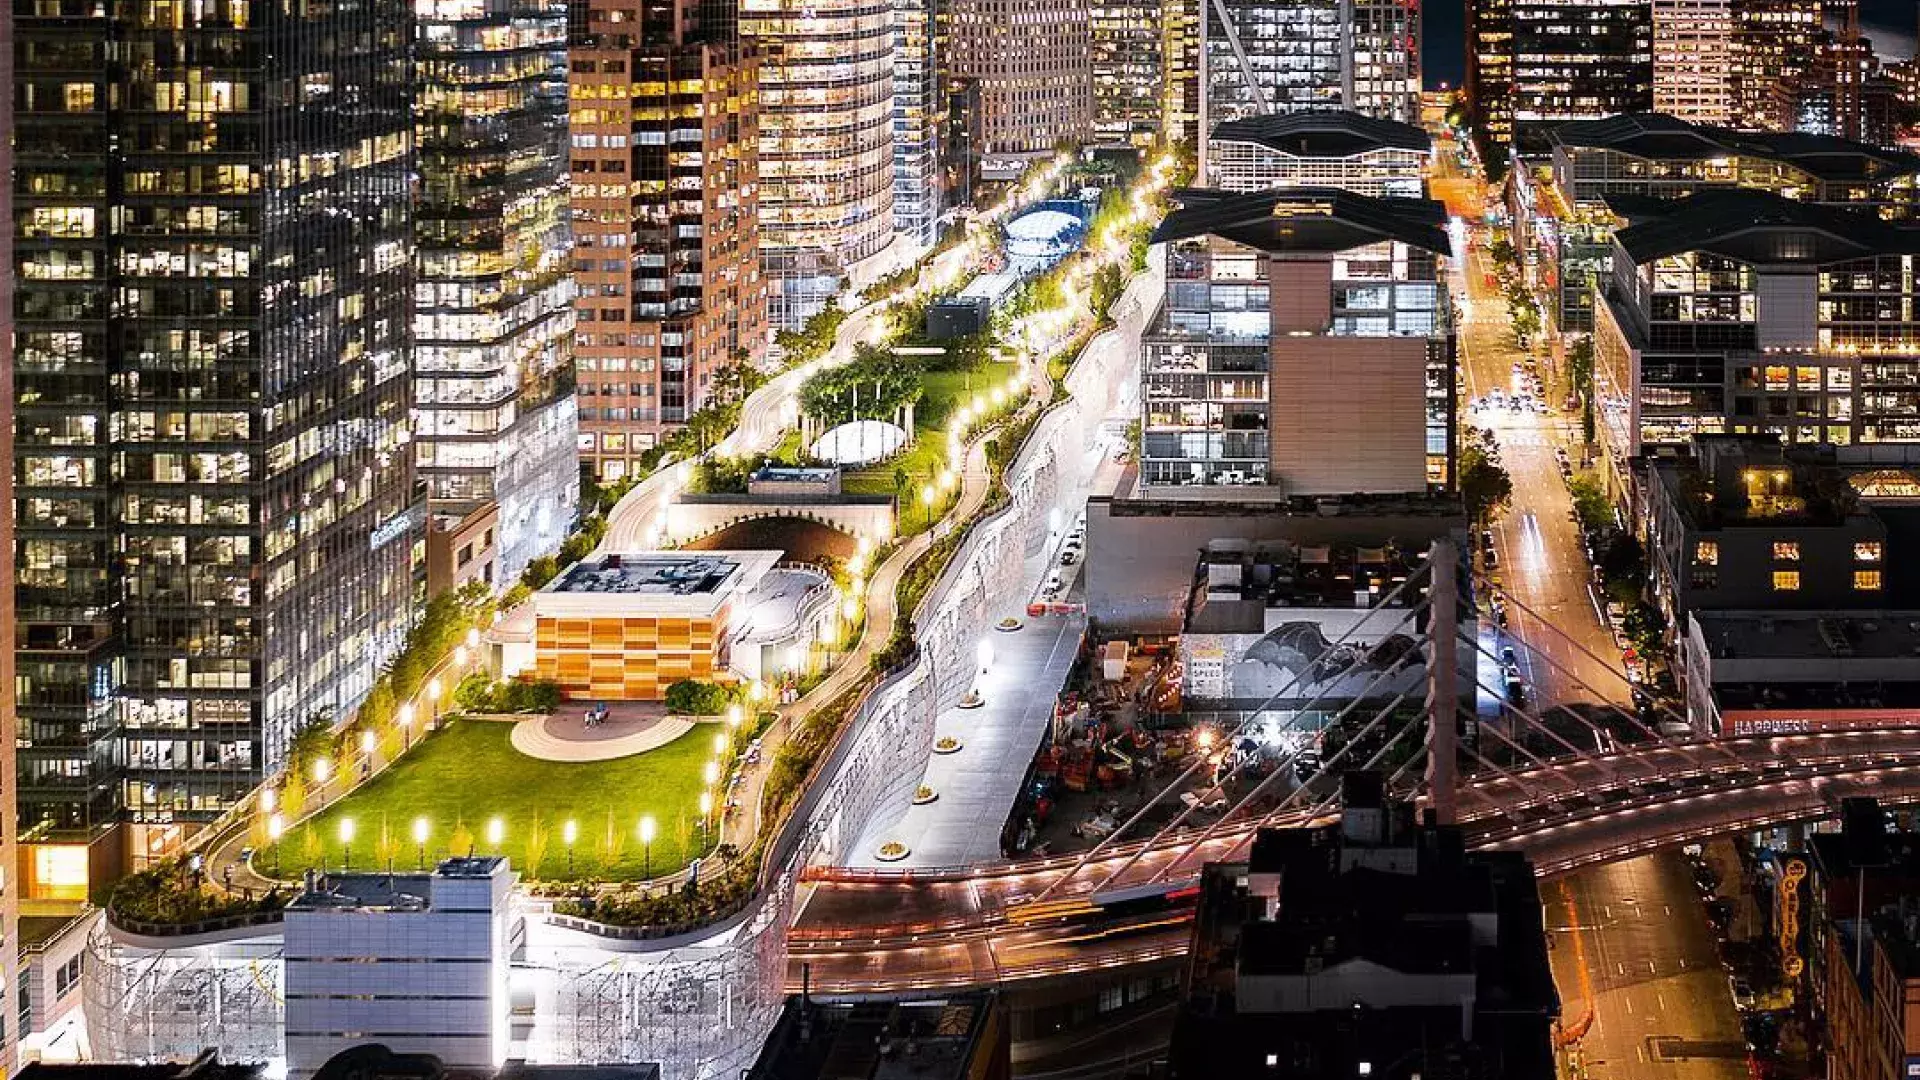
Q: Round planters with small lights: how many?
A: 5